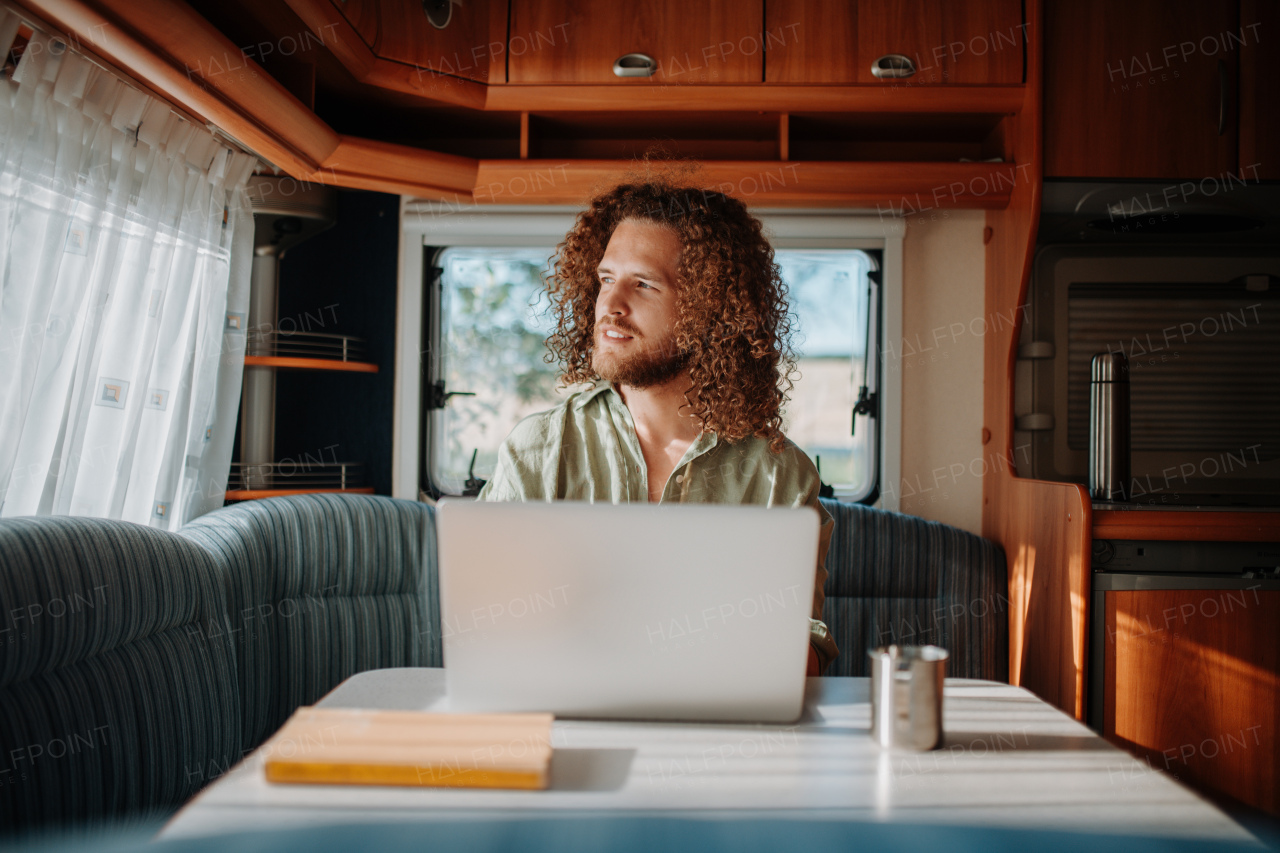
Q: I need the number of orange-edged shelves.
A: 2